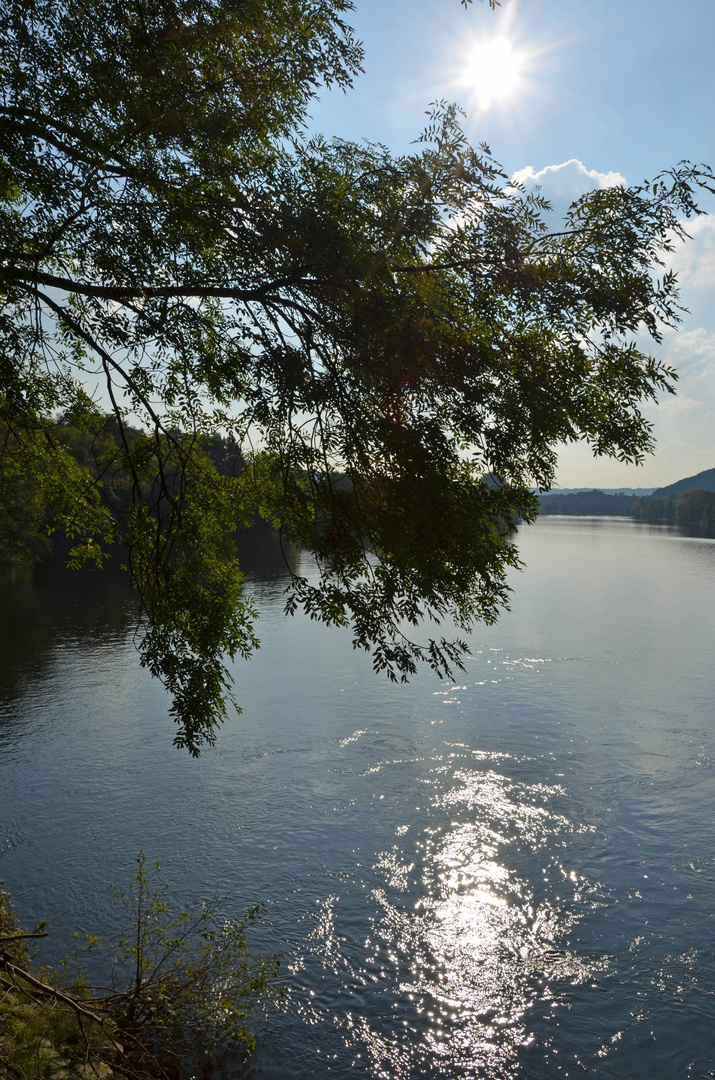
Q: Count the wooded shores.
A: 2